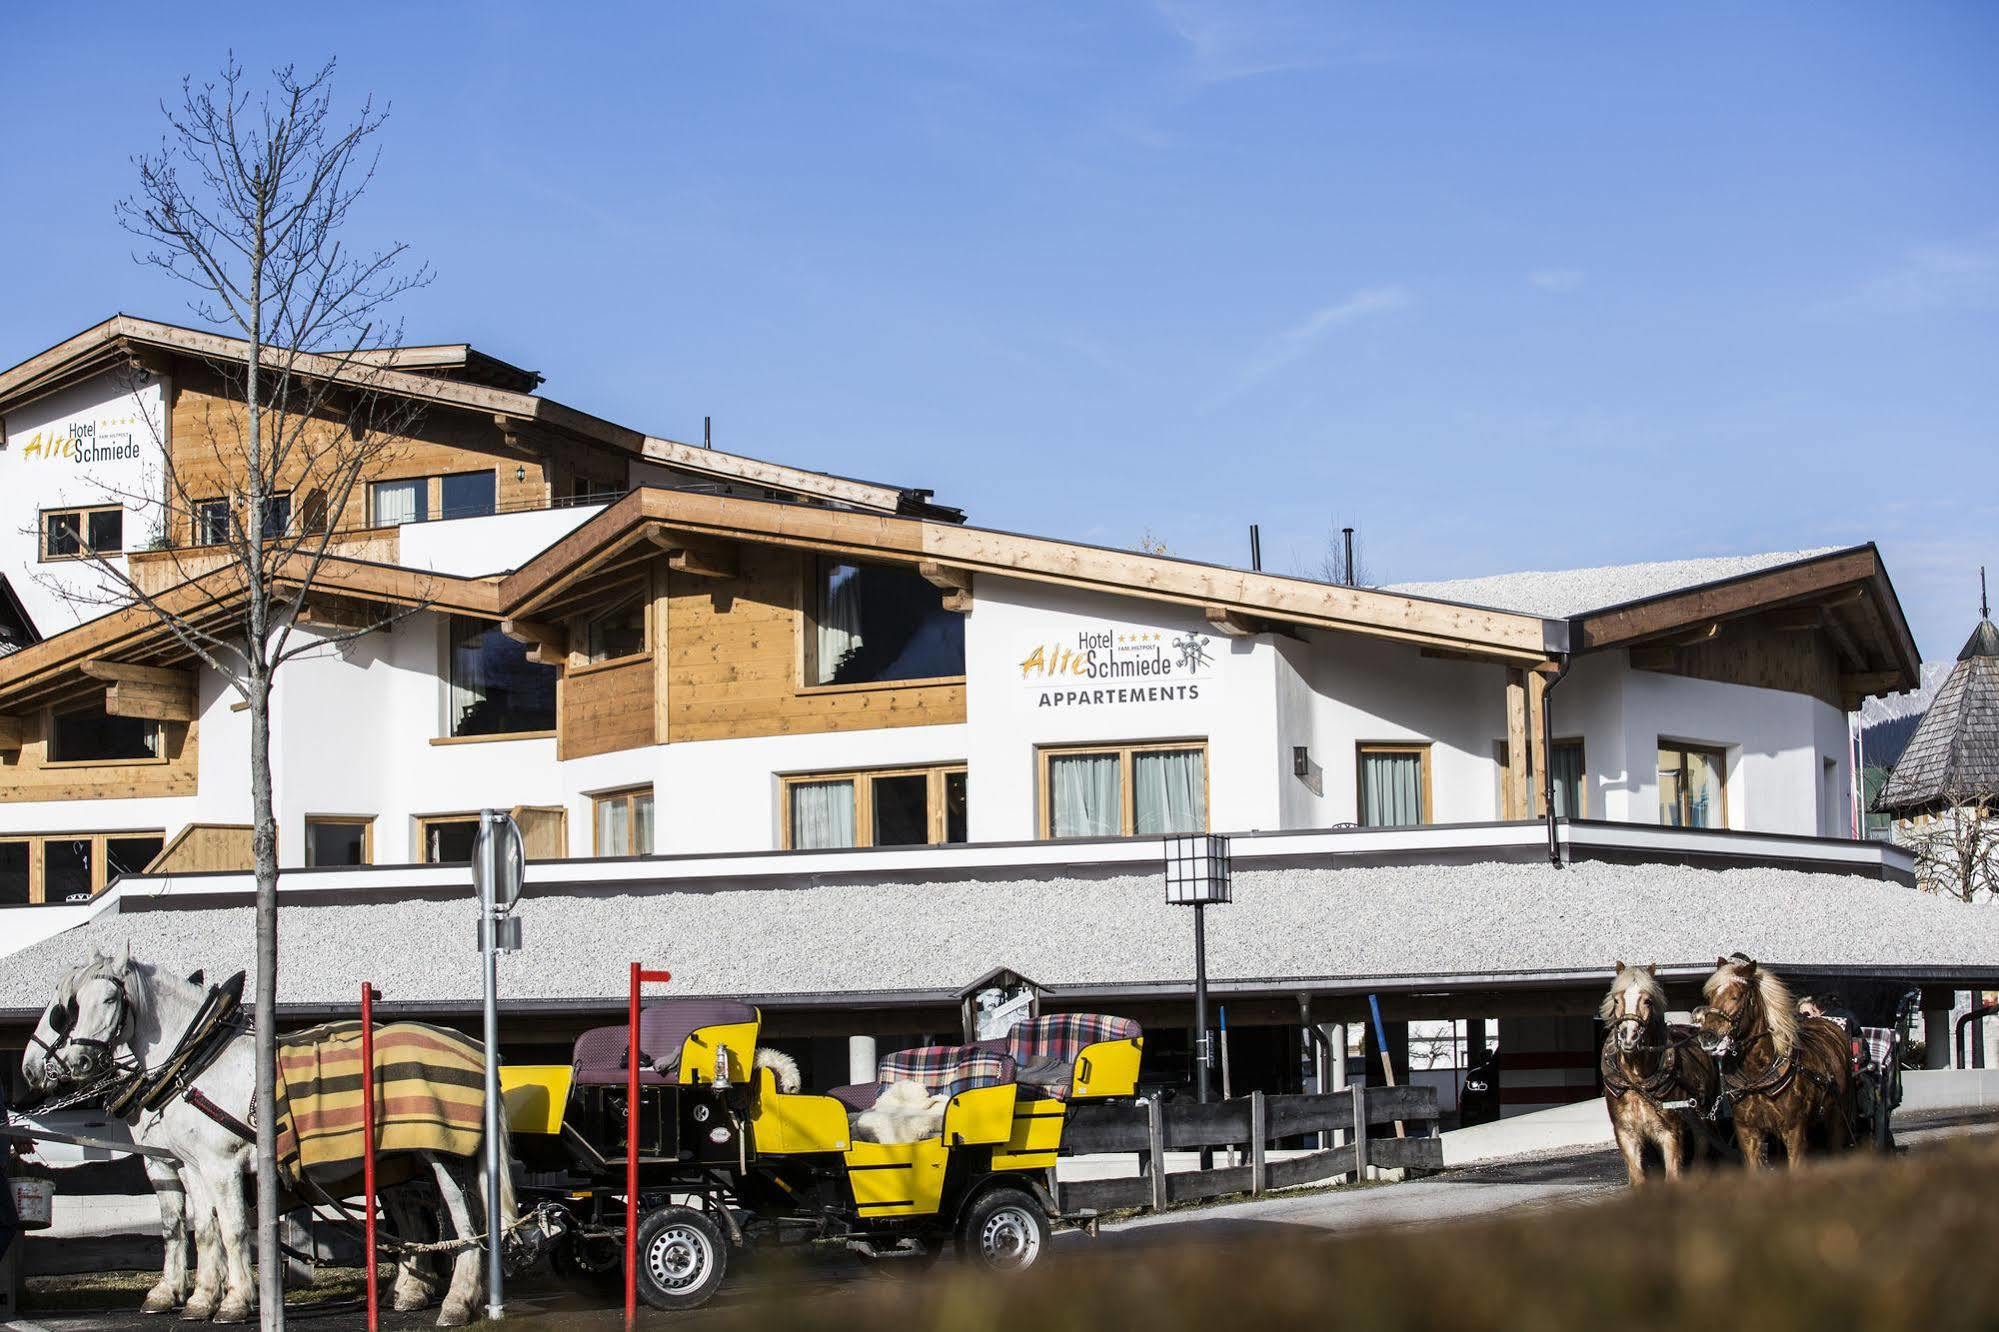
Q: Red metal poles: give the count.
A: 2